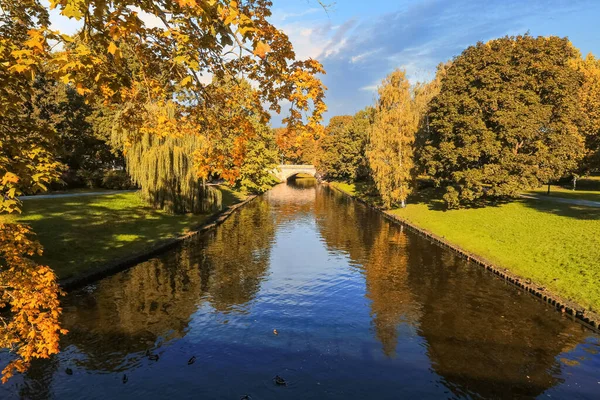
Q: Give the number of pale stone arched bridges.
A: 1